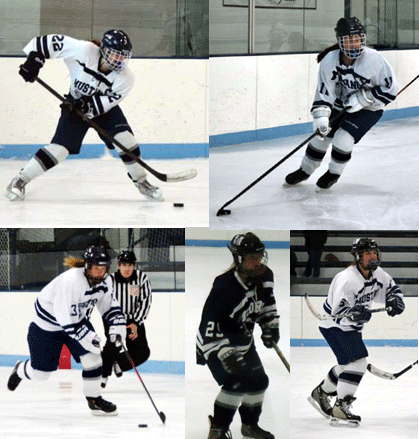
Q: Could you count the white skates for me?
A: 2